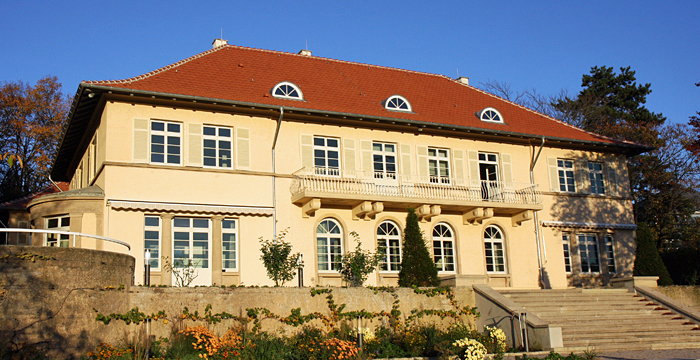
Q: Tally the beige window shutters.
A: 14